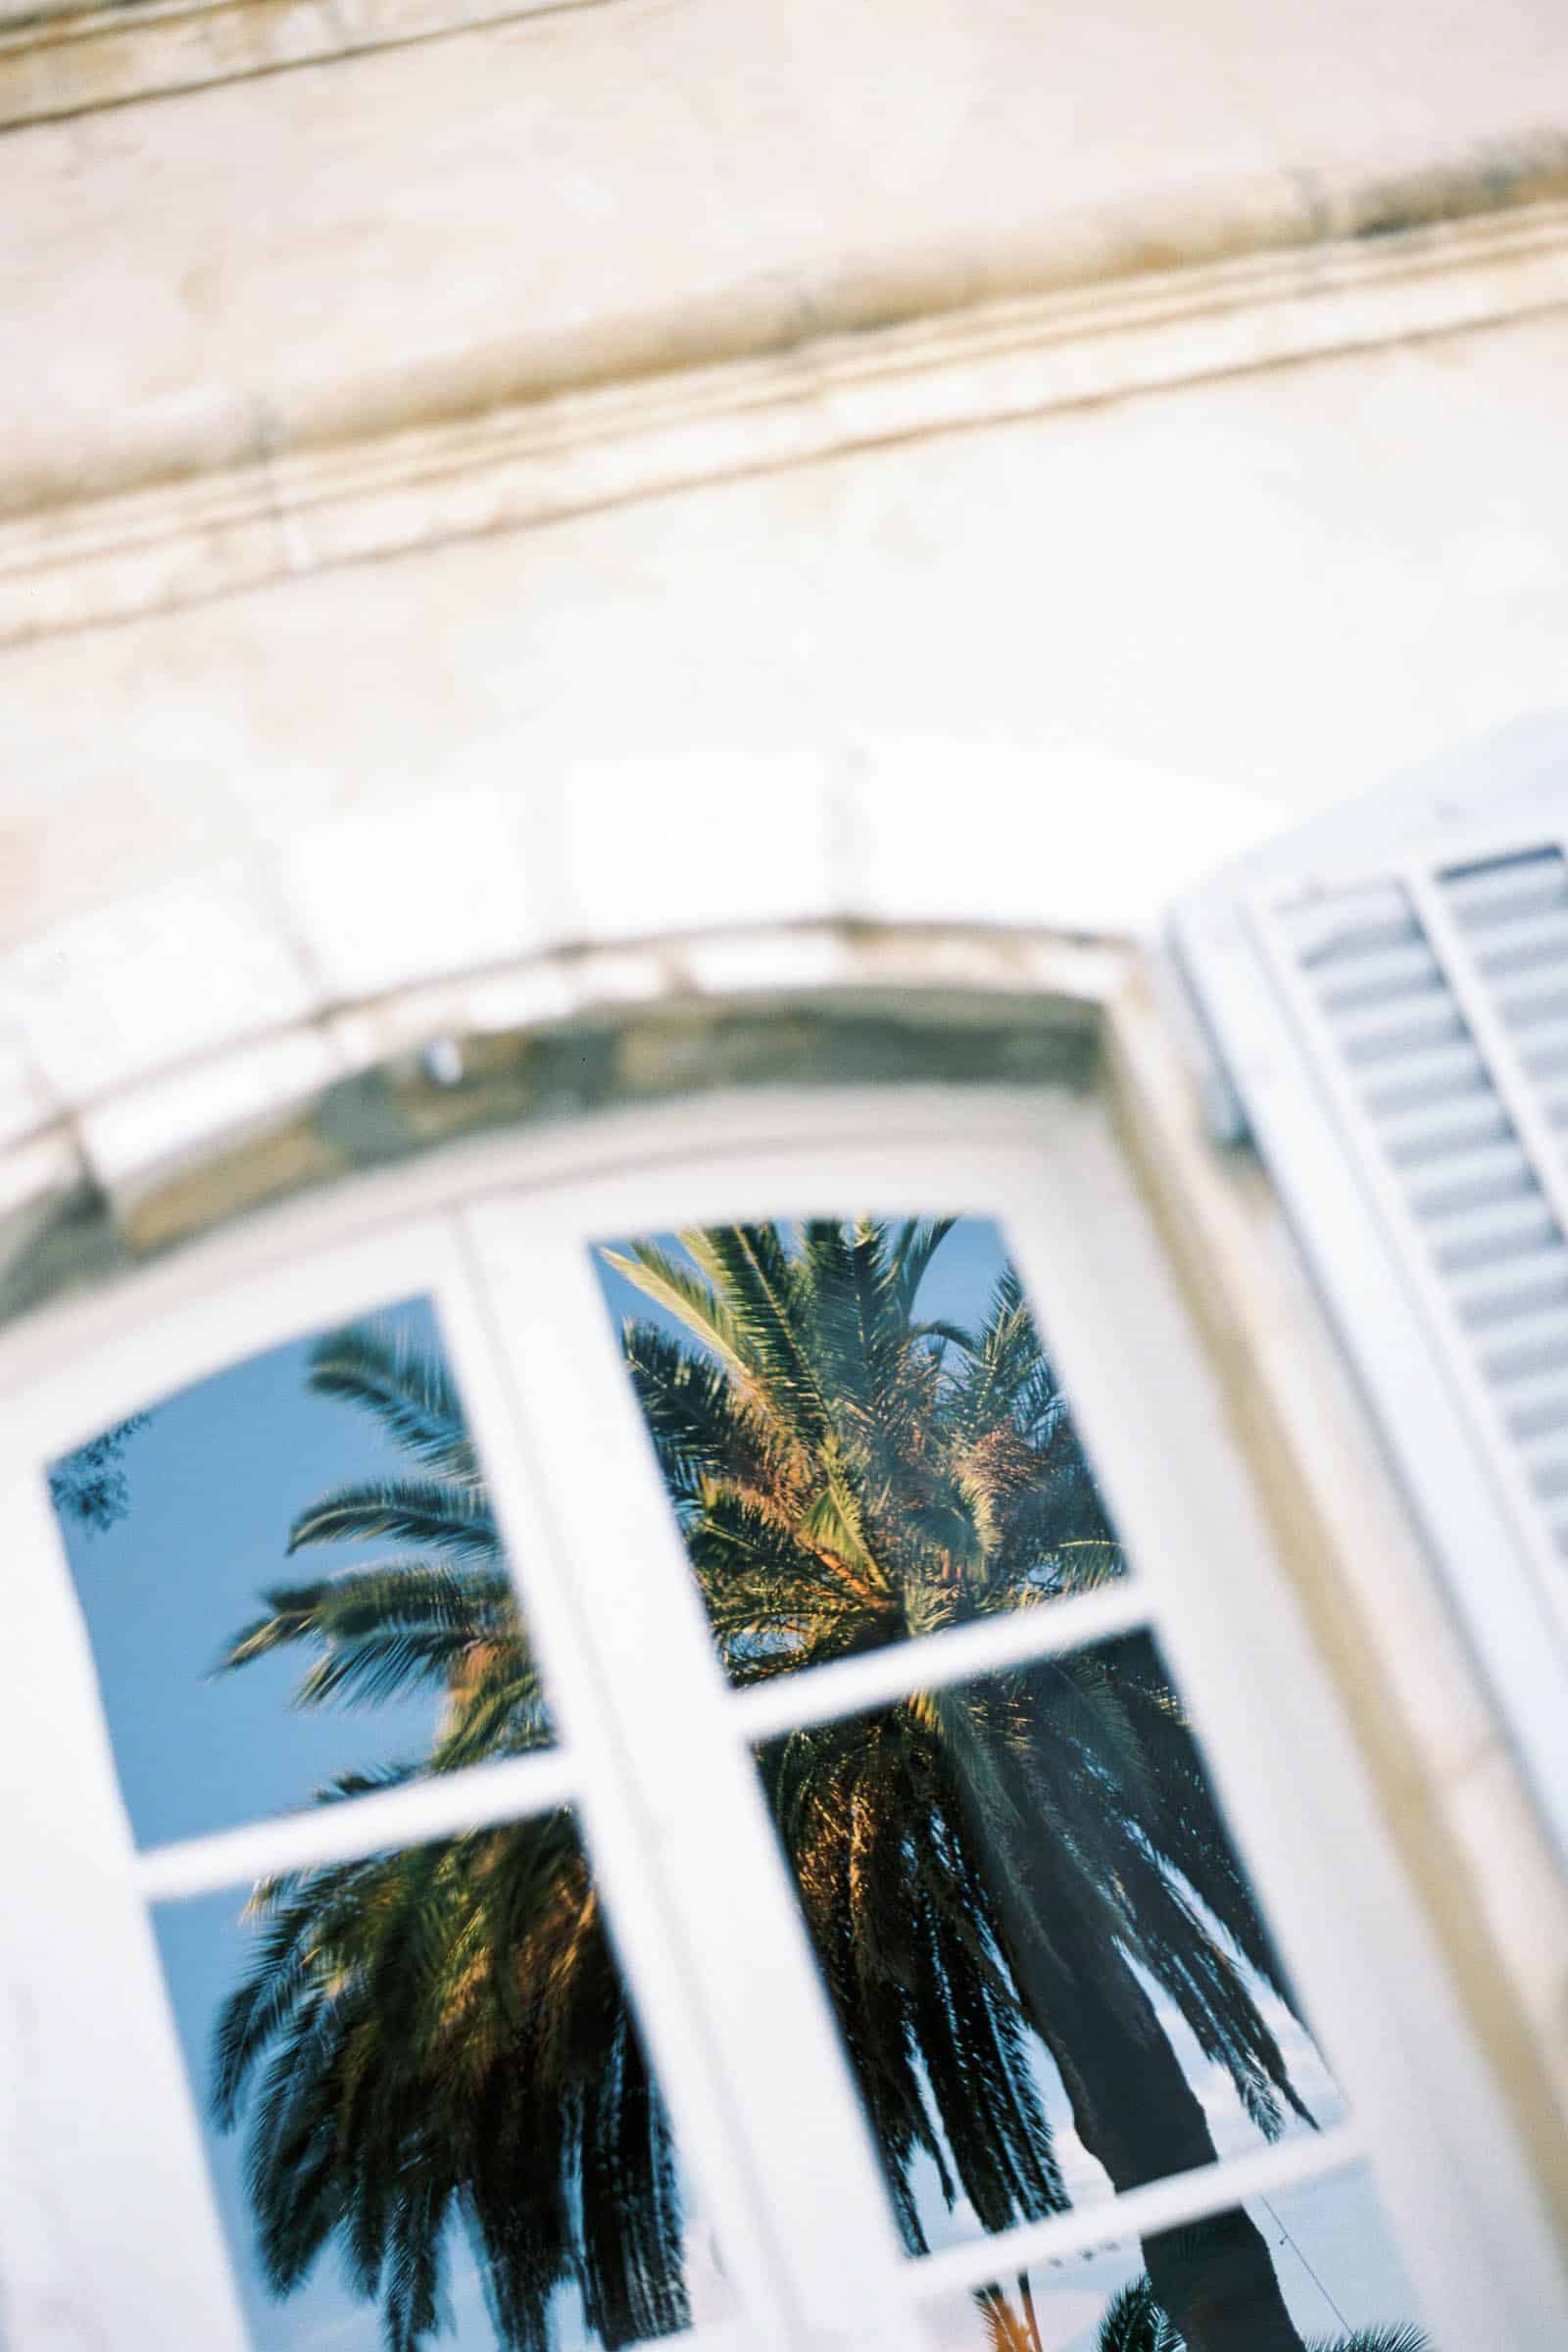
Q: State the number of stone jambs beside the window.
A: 1